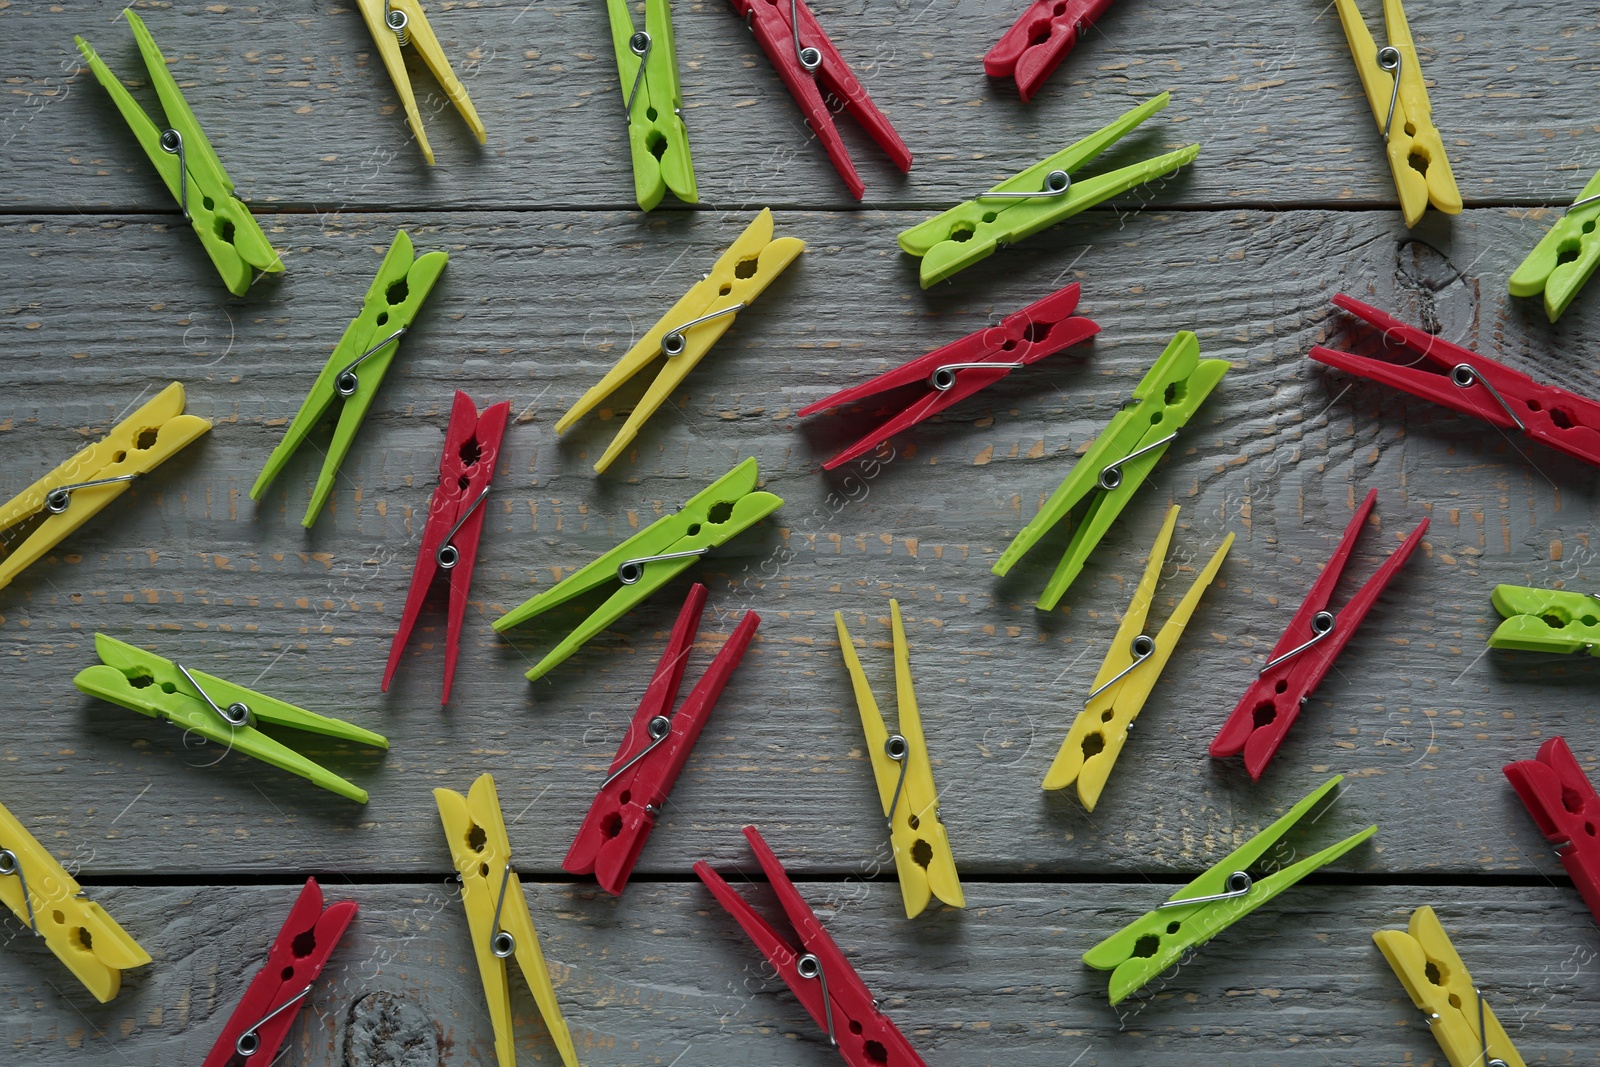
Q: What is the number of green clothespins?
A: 10